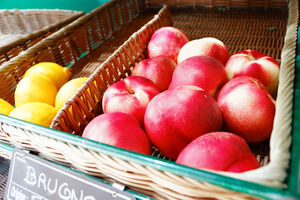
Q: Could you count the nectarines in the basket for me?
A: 10